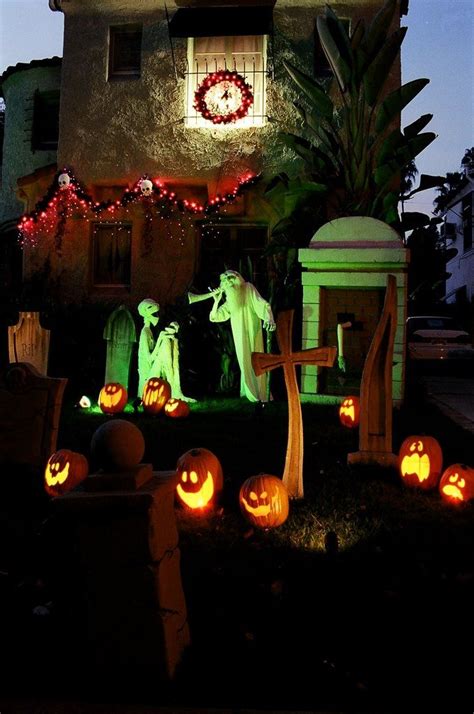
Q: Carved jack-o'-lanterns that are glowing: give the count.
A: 9